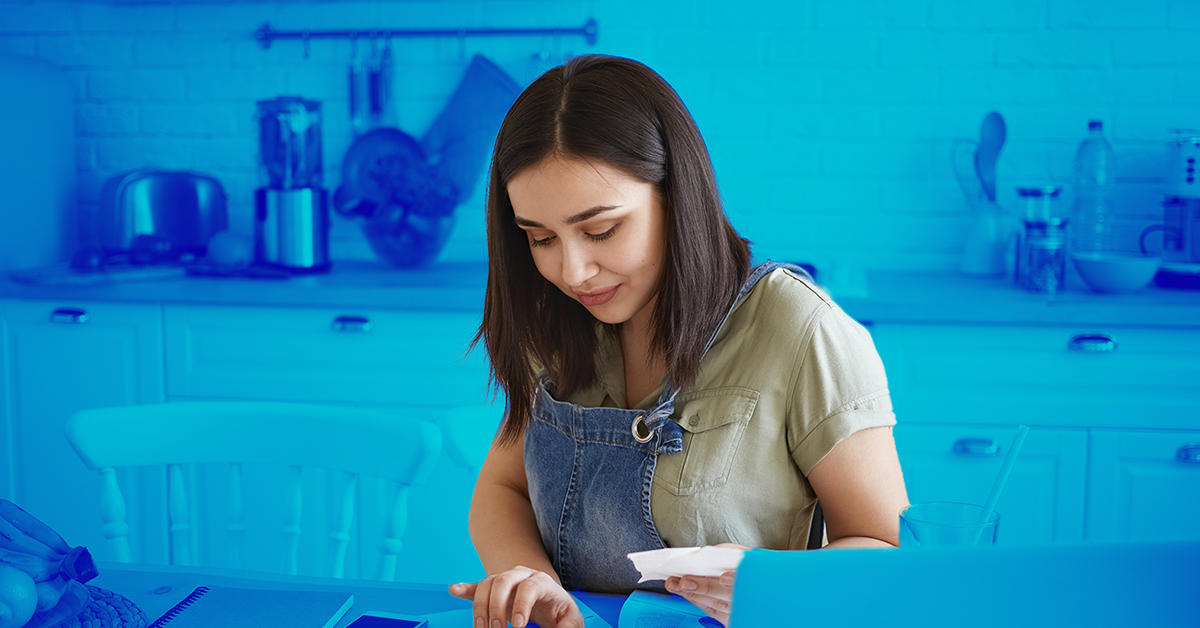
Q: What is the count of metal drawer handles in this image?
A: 5